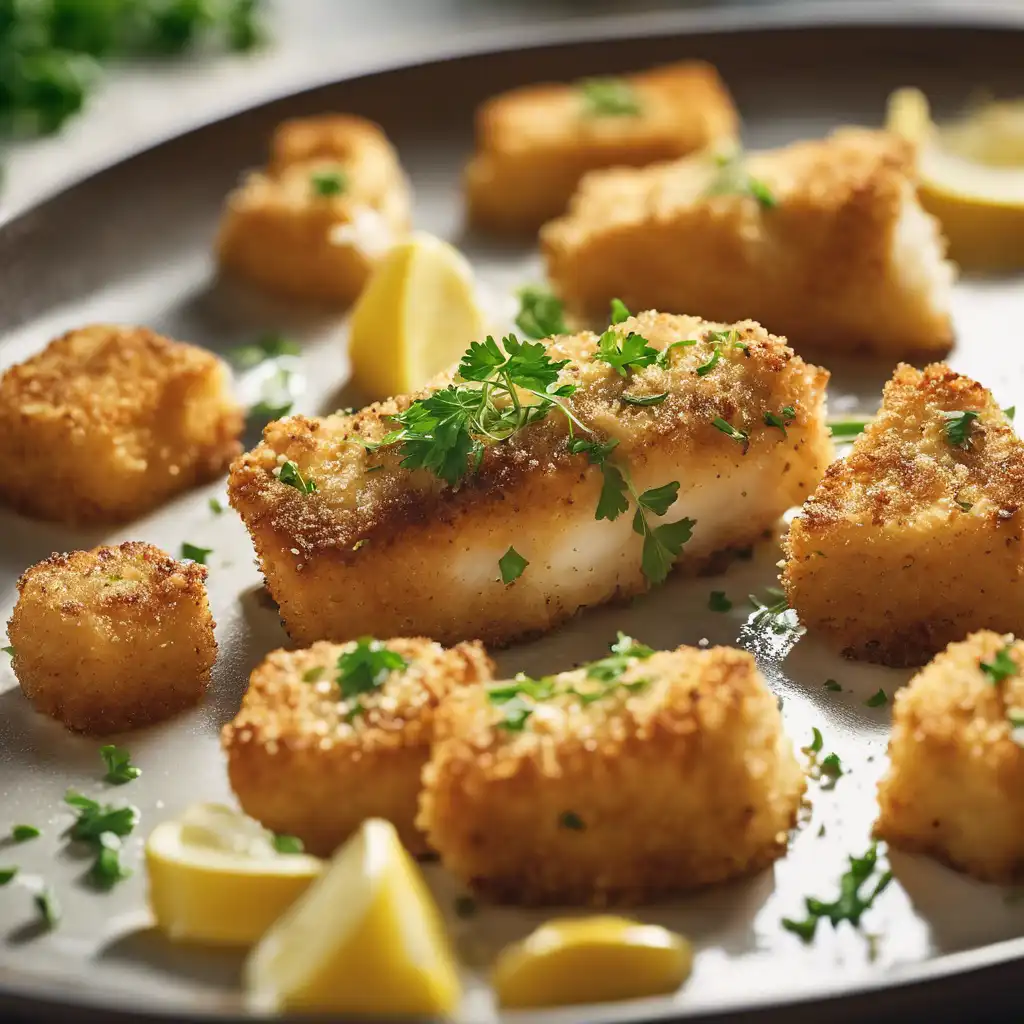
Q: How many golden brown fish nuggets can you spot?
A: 10